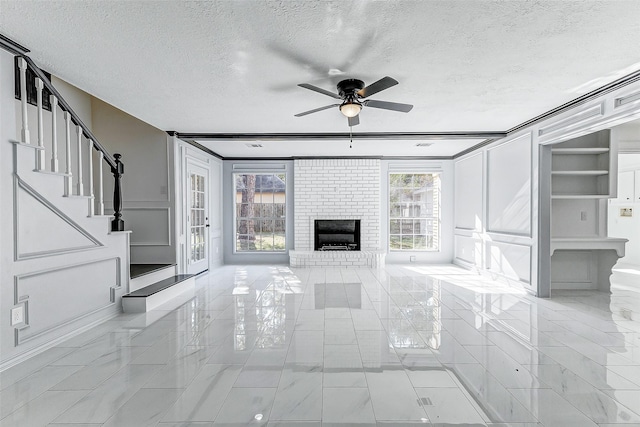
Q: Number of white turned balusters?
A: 7